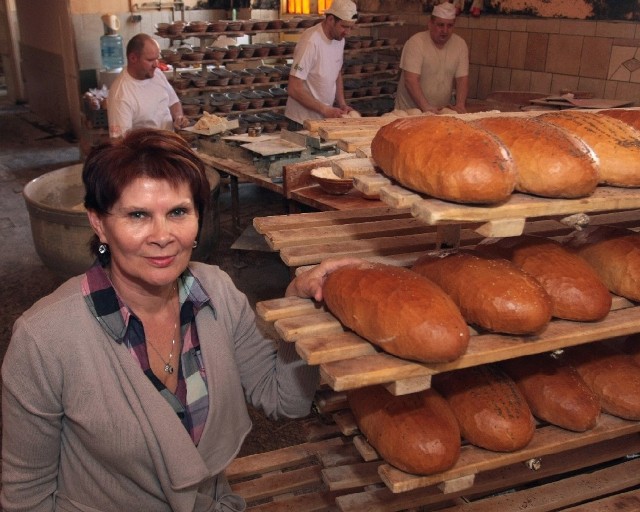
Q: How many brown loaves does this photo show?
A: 12